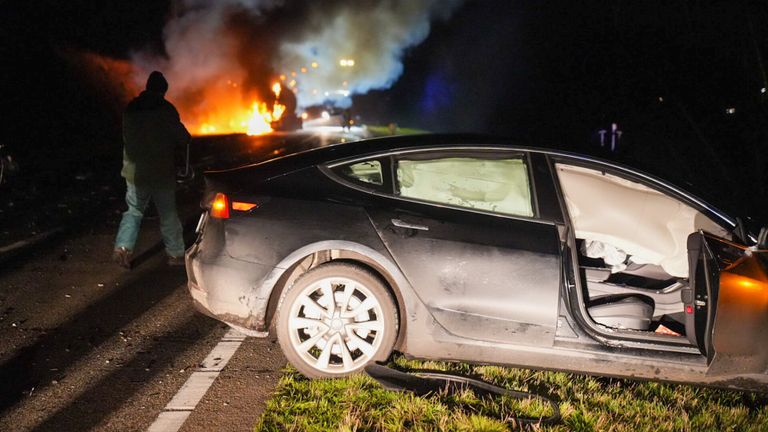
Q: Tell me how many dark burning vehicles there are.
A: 1